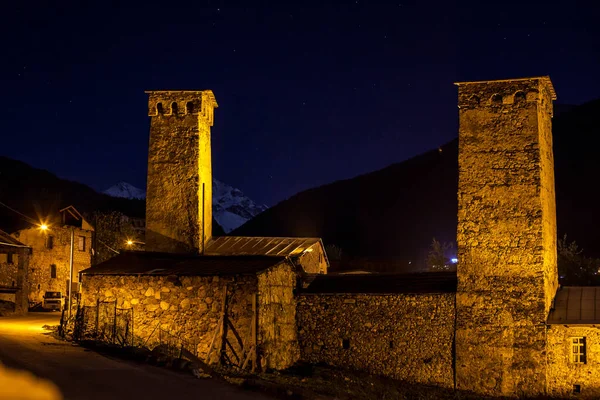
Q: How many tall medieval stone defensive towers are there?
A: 2